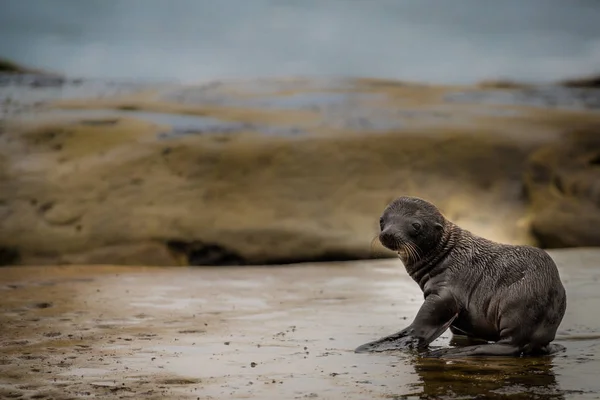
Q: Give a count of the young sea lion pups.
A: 1